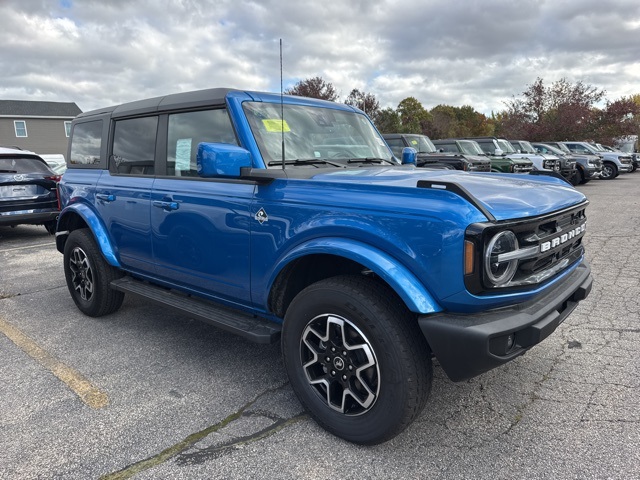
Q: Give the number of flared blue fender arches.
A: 2